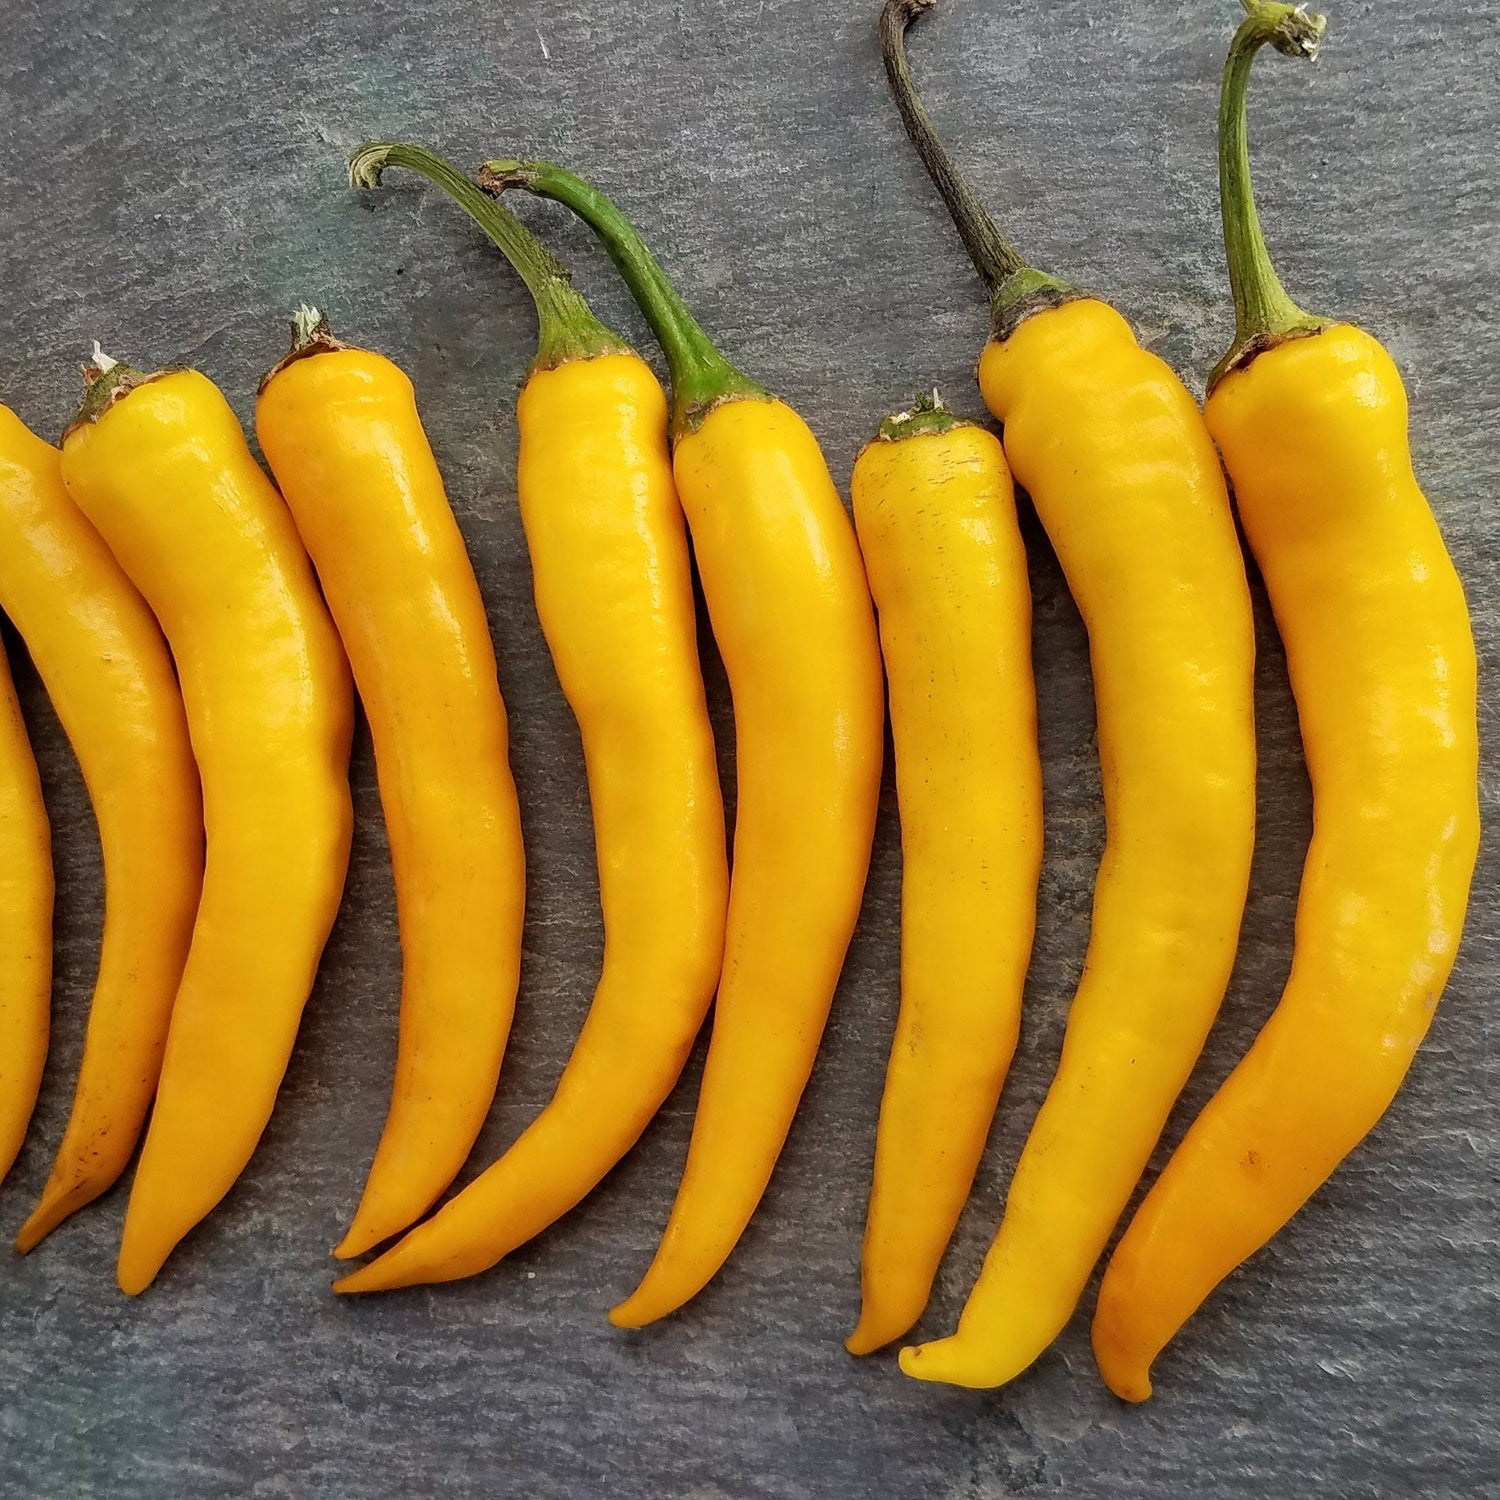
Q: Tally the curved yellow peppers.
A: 9